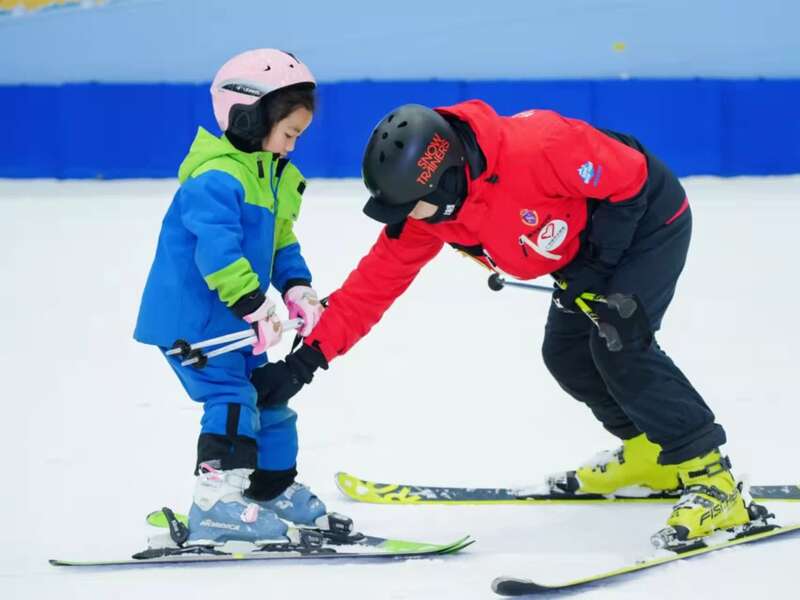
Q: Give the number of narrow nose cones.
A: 0